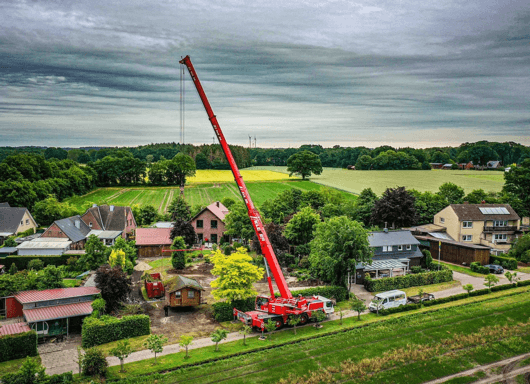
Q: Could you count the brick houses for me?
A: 3